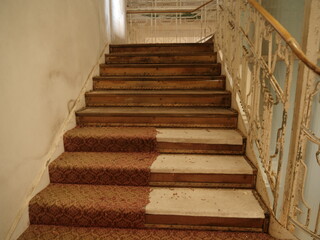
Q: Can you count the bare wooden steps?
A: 6